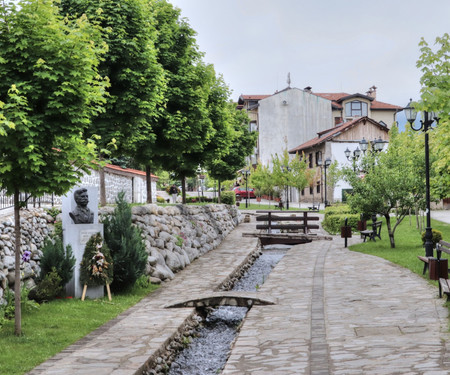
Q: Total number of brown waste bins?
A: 3